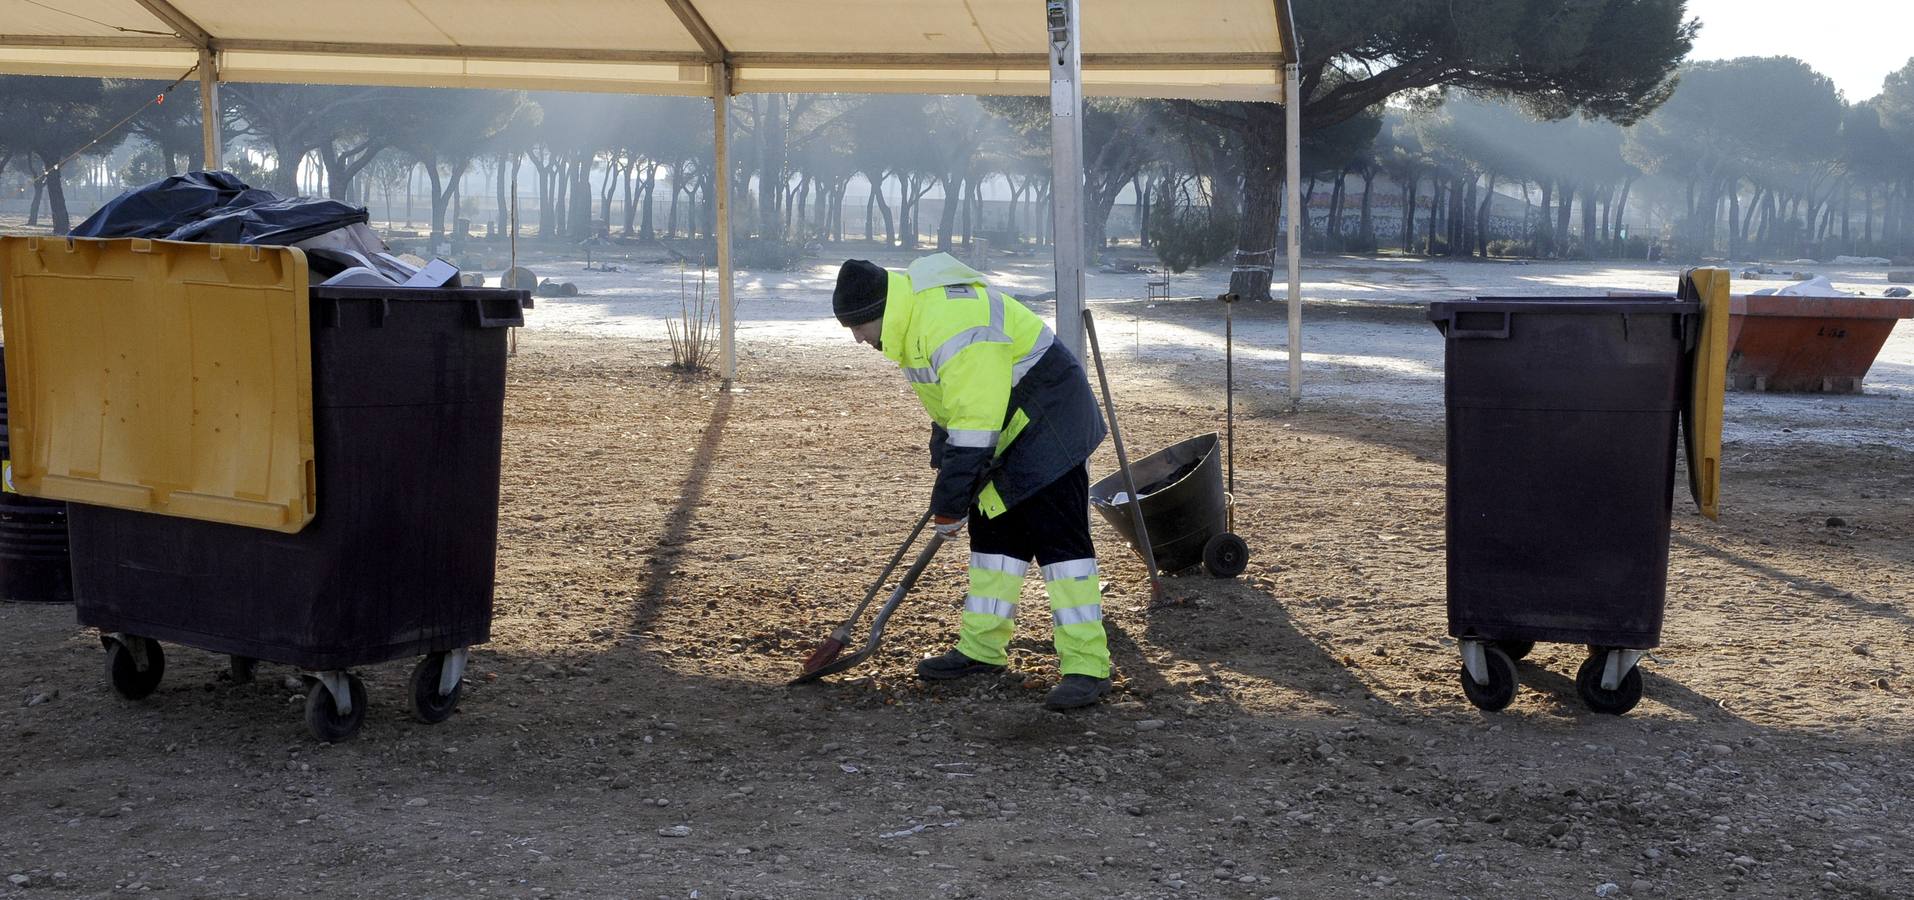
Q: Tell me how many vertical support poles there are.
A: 4